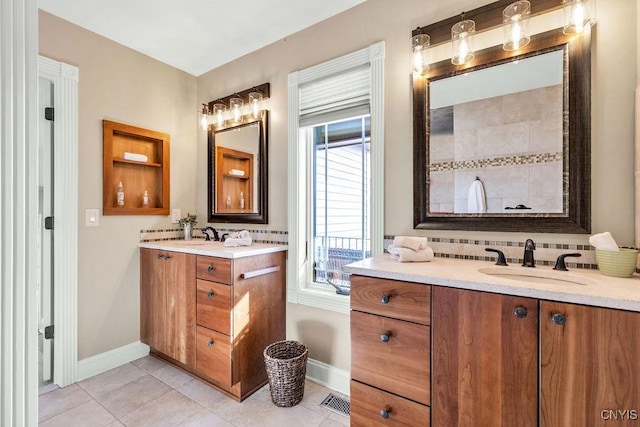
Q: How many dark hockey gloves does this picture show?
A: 0